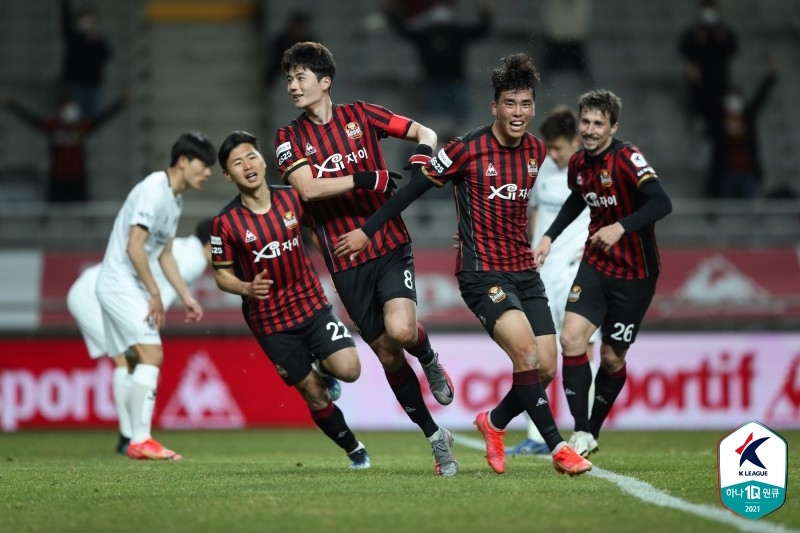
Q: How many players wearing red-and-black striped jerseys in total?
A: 4